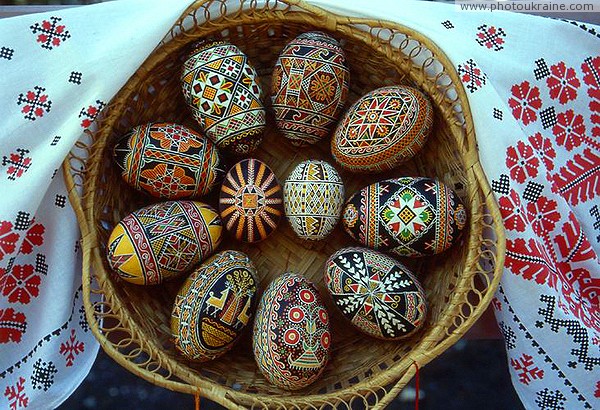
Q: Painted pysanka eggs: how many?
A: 11